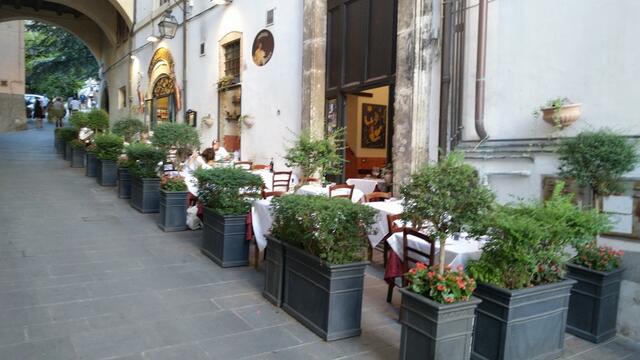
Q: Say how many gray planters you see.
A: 14